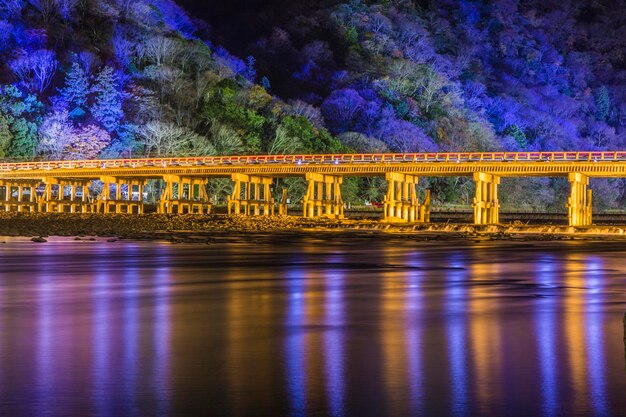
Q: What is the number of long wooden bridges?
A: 1